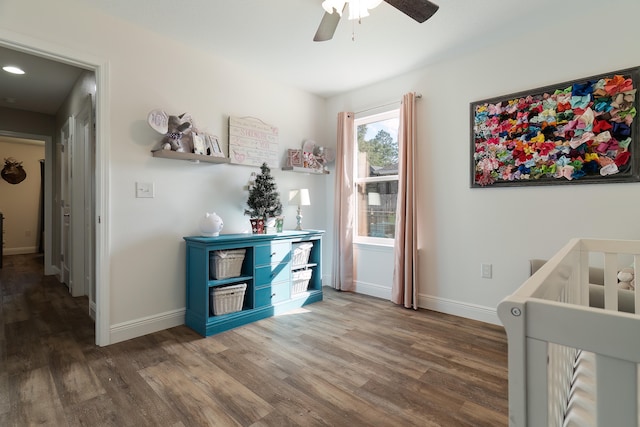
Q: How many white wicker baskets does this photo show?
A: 4